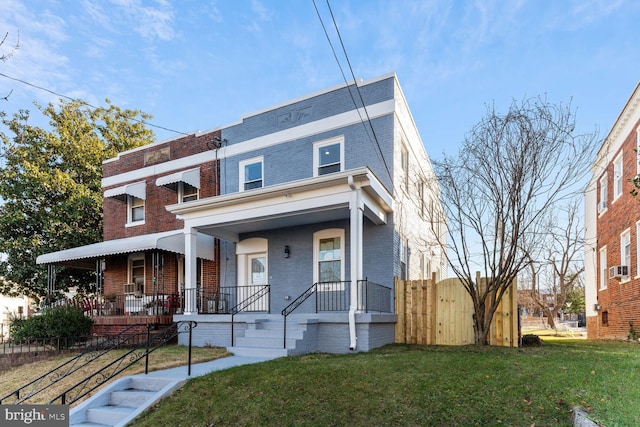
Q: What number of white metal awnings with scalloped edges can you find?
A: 3